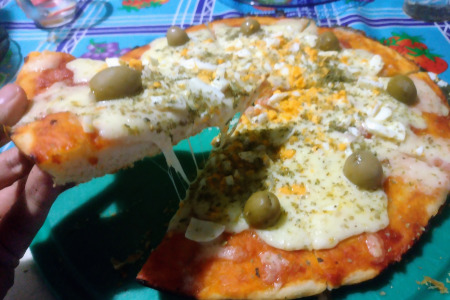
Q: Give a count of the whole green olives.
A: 7